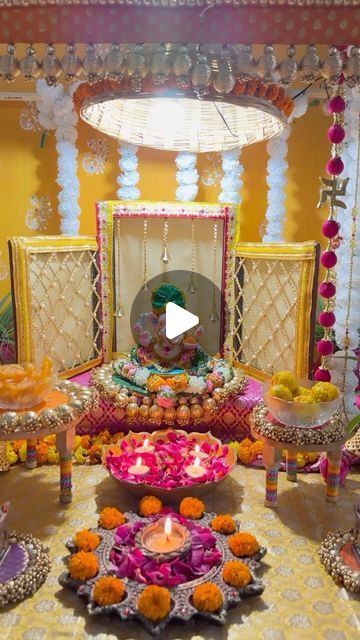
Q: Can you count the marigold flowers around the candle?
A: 11